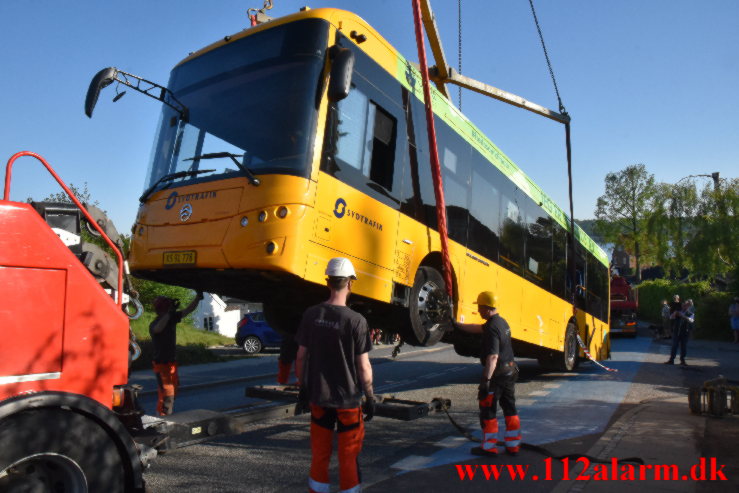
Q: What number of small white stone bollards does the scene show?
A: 0